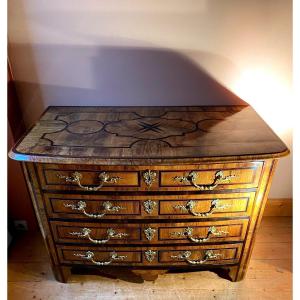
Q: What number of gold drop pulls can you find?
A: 8